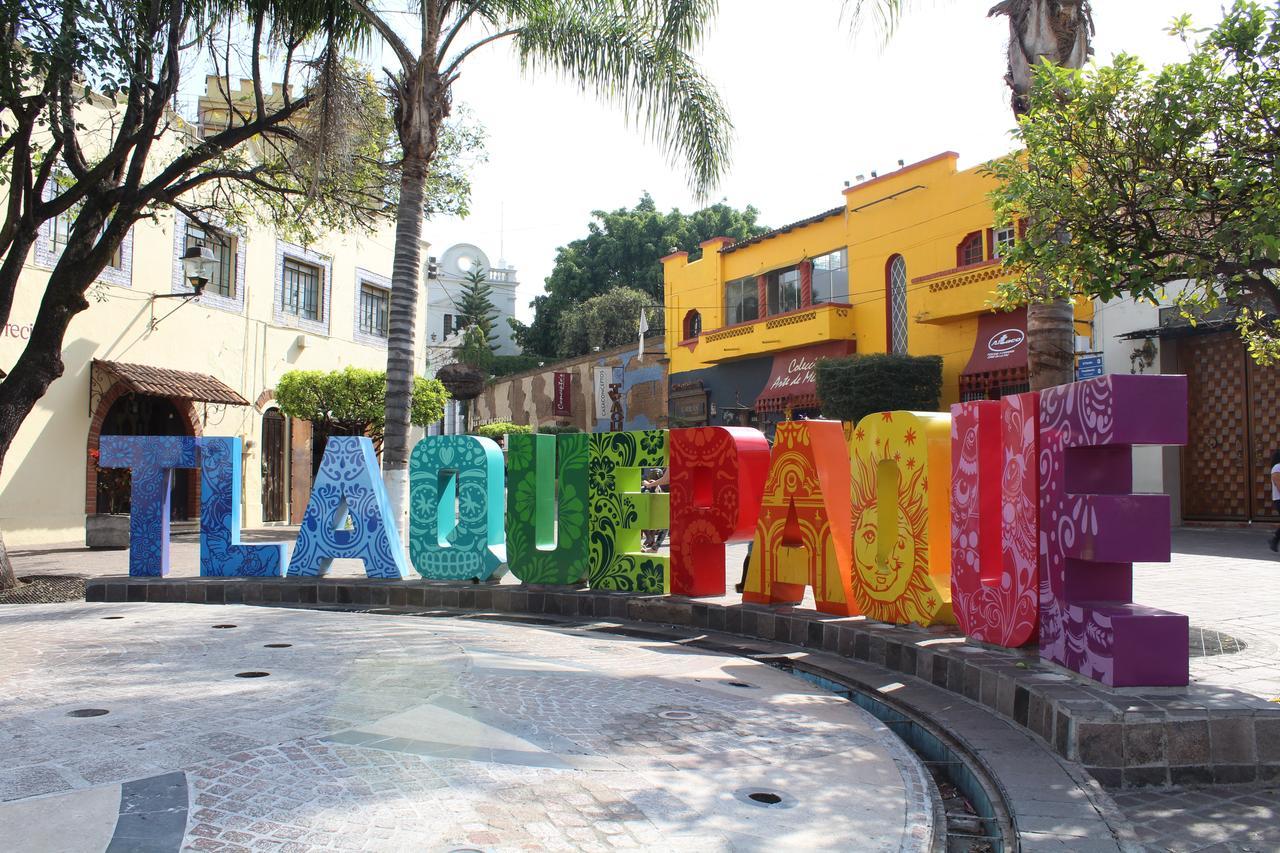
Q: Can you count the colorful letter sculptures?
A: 11